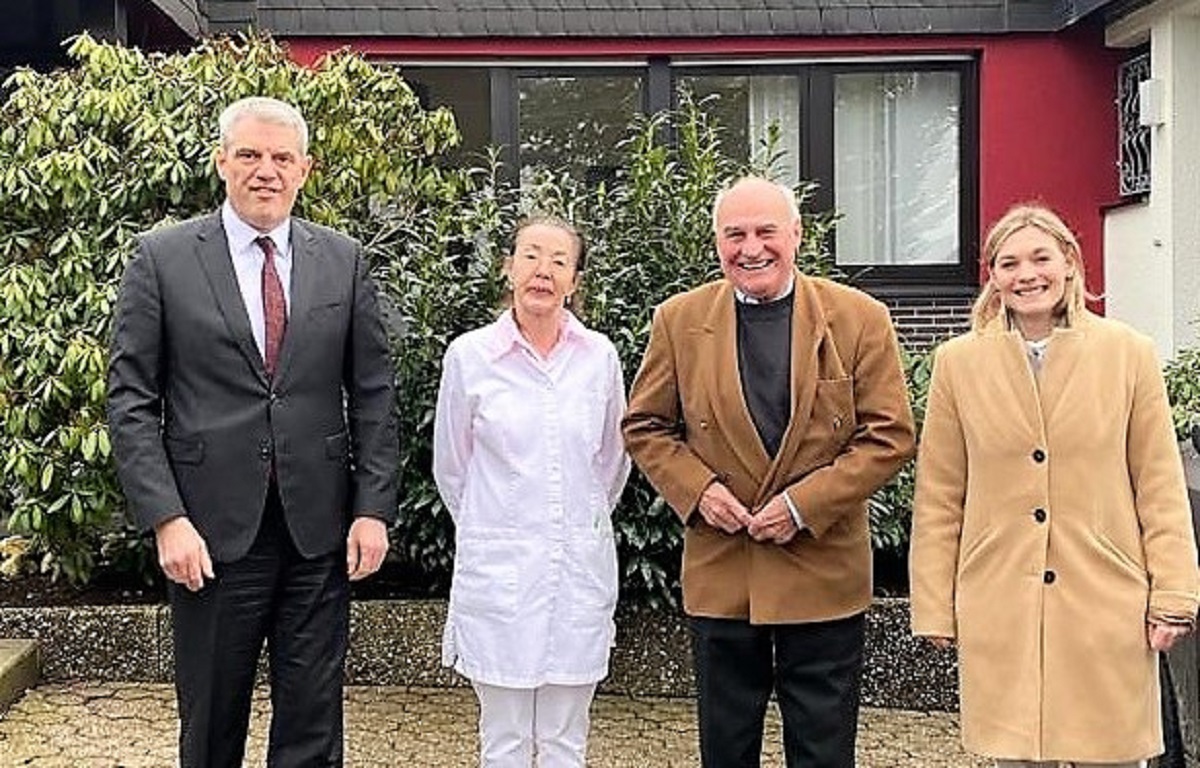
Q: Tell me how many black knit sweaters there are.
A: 1